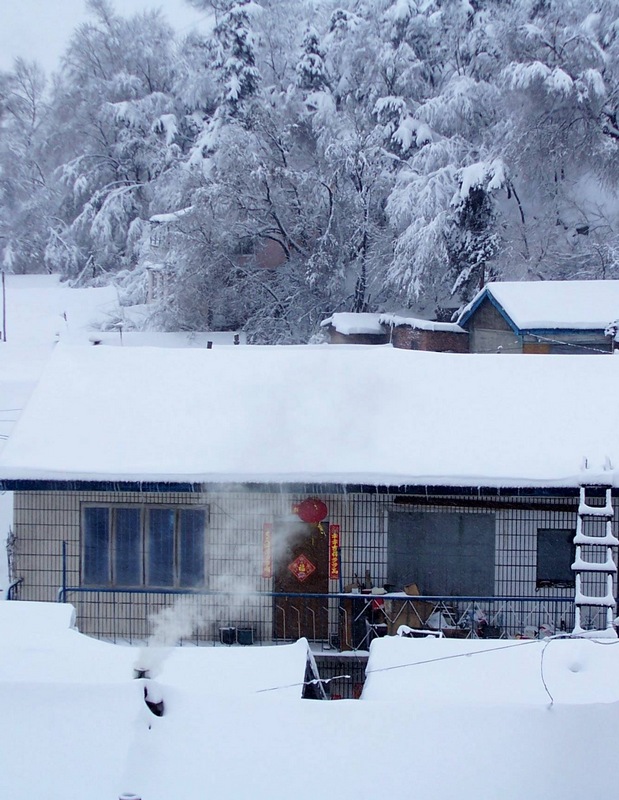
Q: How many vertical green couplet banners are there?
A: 0